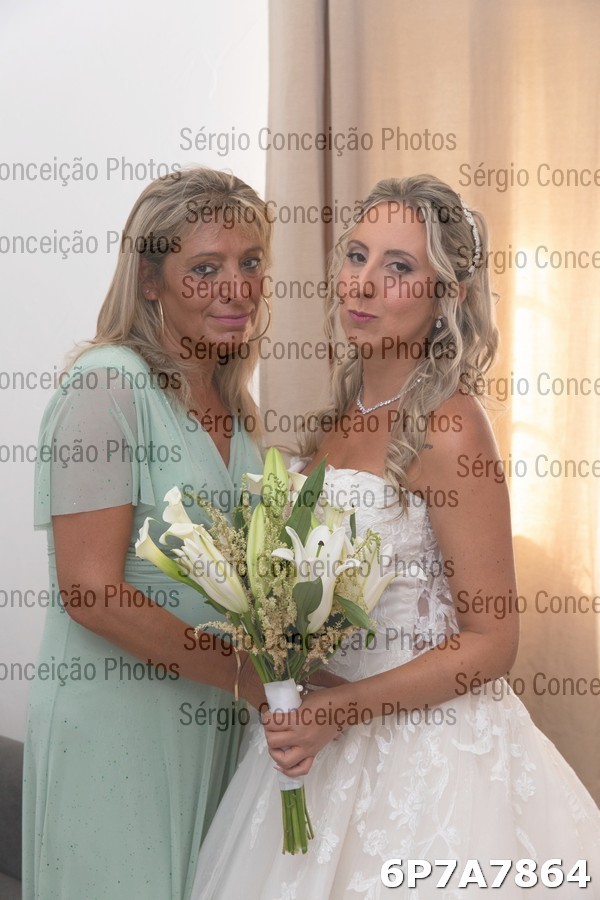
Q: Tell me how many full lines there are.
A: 9